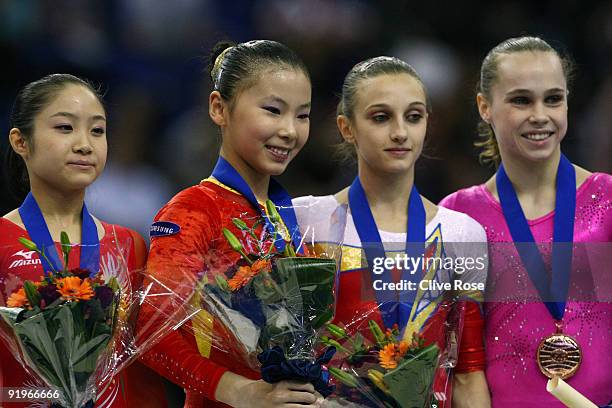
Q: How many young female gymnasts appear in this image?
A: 4